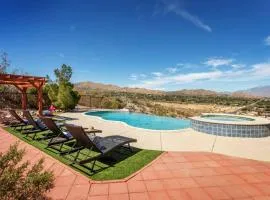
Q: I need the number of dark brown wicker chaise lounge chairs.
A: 4